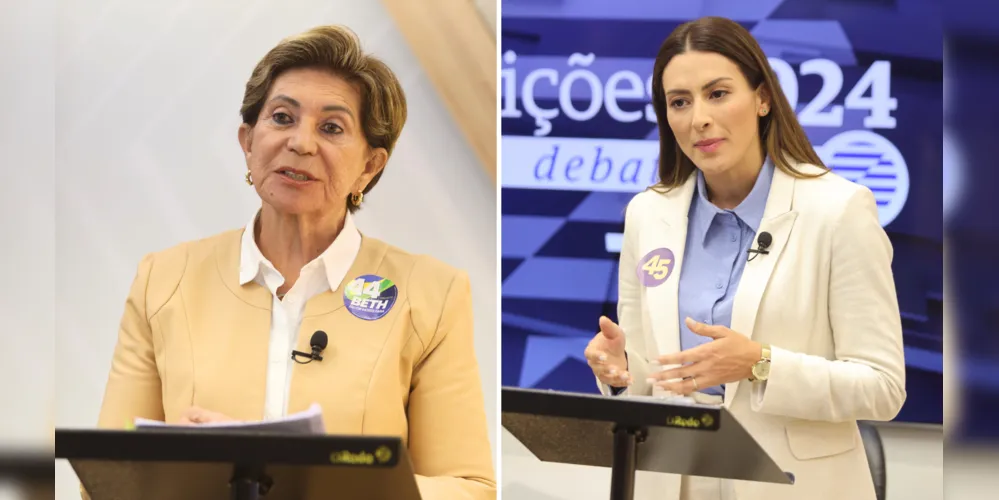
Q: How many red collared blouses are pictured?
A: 0